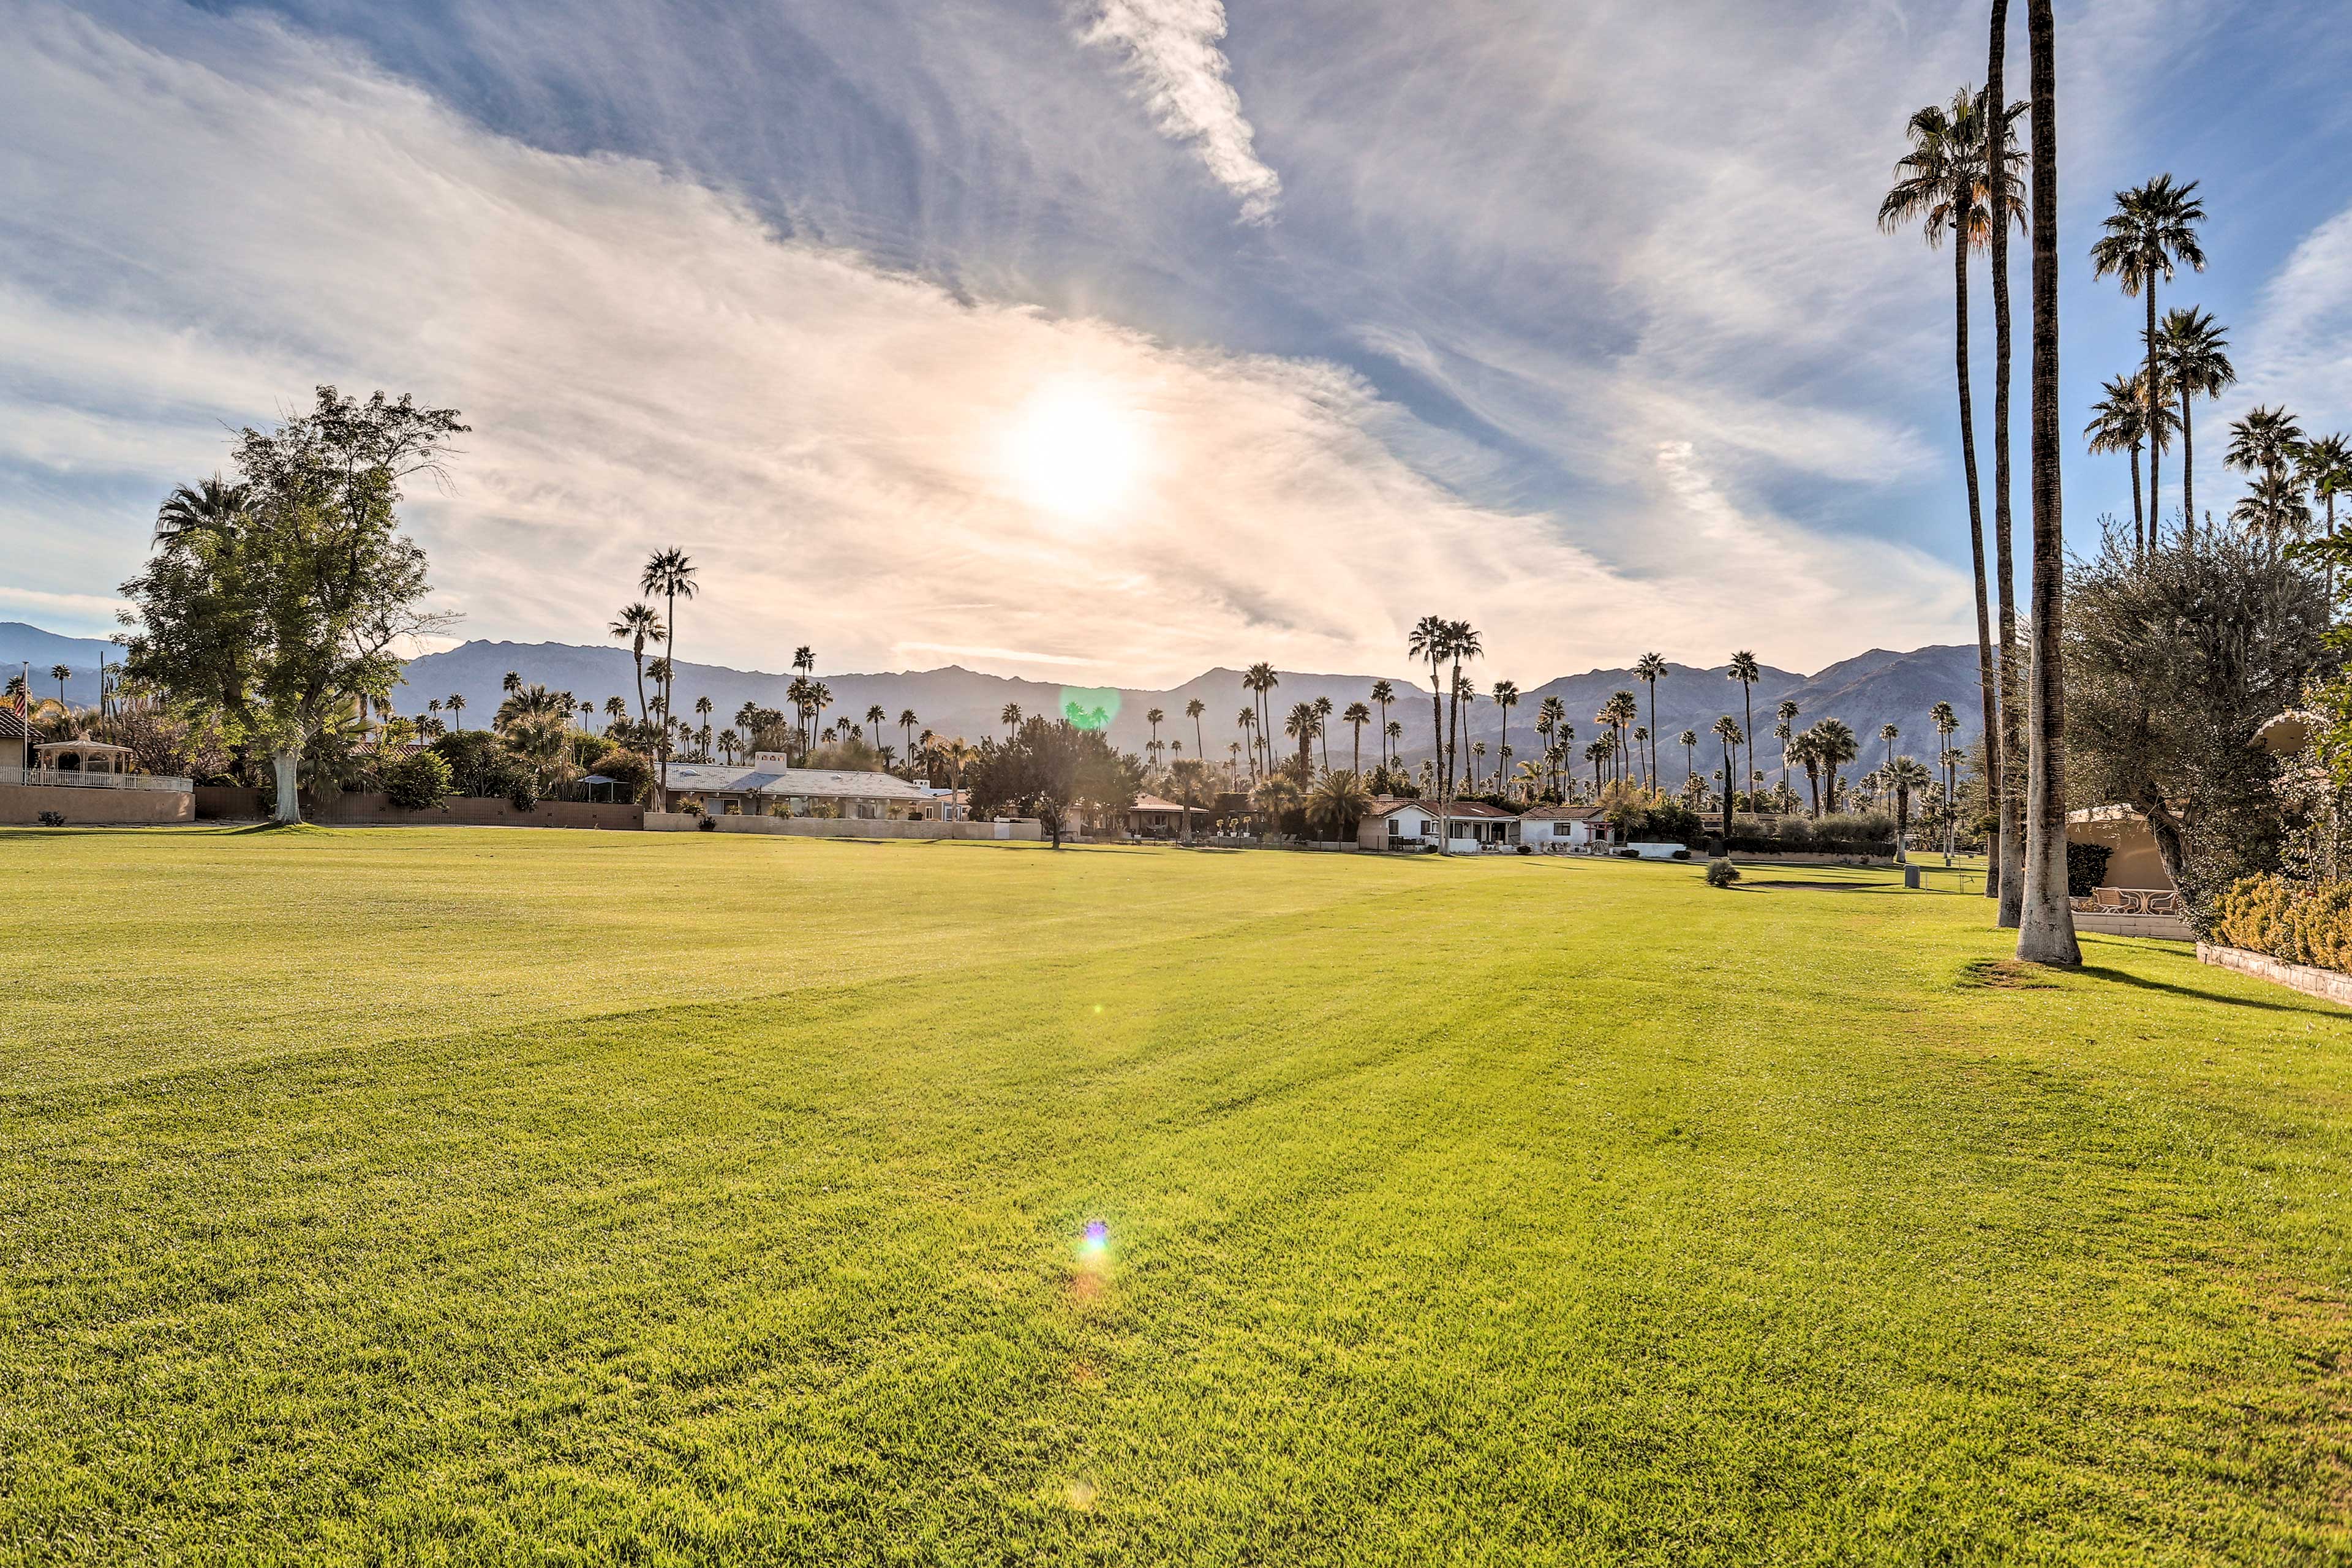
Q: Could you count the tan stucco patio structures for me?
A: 1